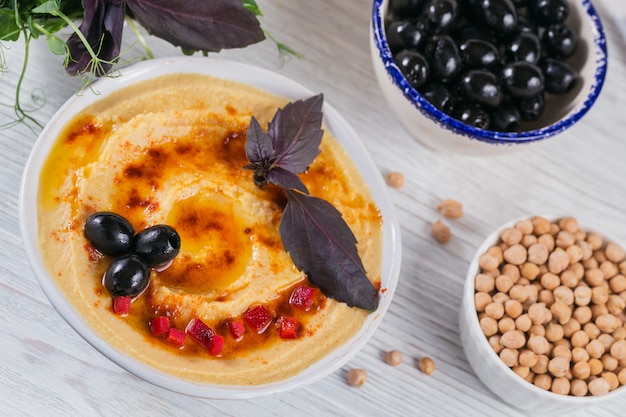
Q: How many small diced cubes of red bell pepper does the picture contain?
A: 9